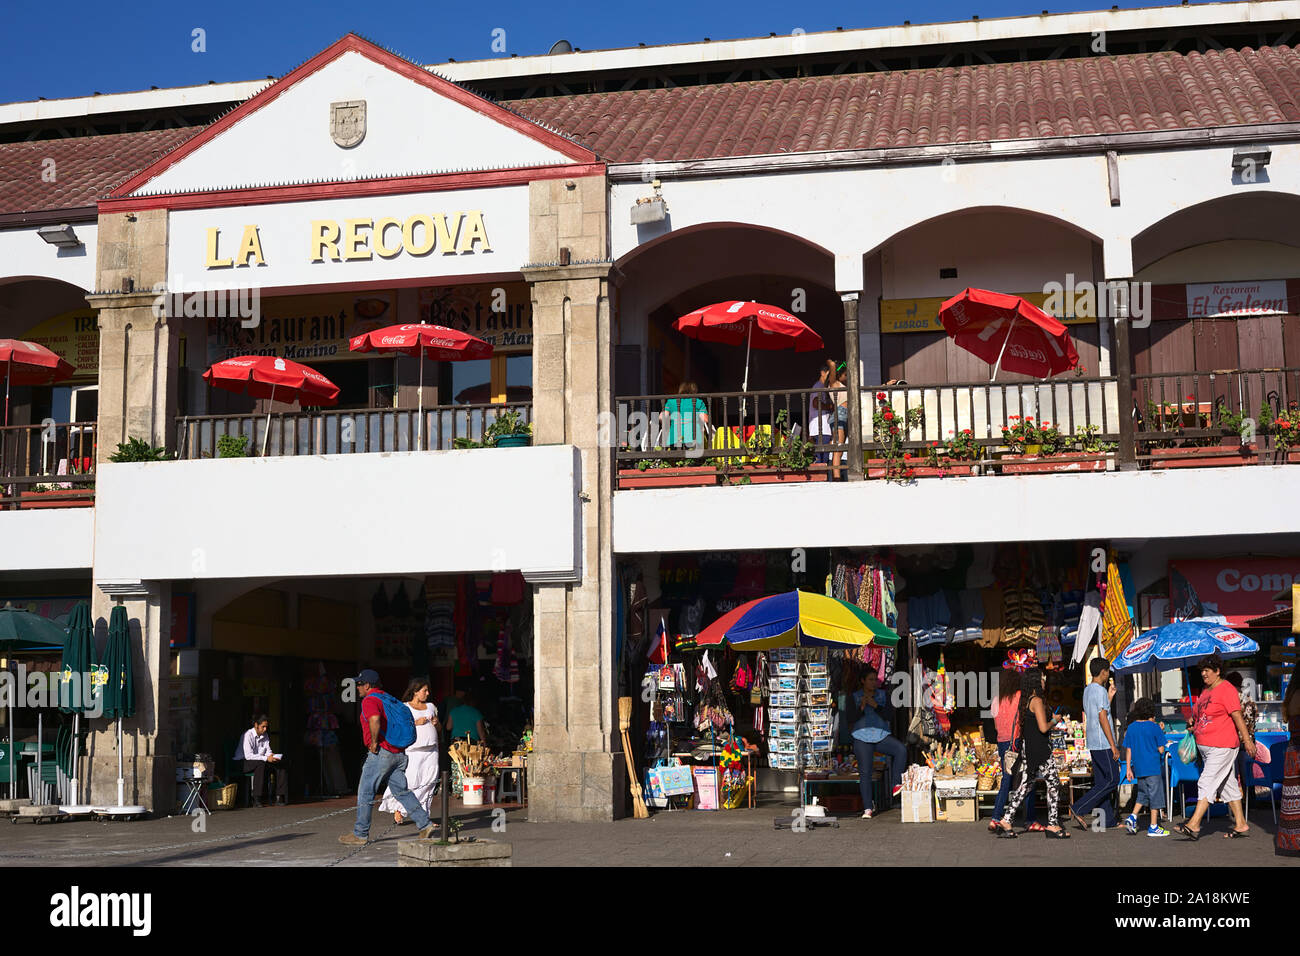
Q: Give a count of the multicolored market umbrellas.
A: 1